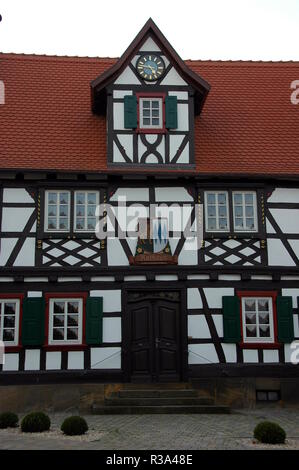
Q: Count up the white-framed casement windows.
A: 8